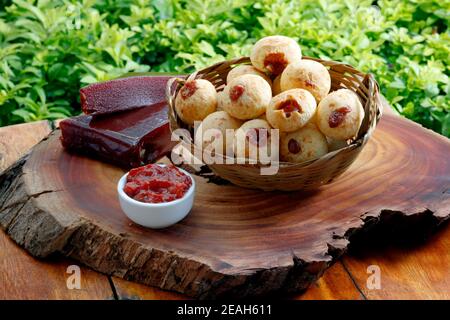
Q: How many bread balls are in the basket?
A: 10